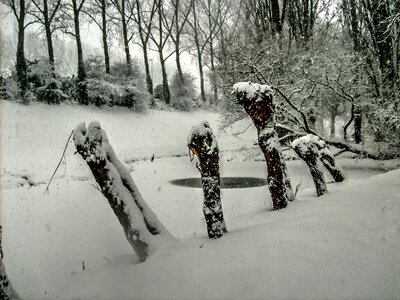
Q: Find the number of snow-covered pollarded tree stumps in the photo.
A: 5